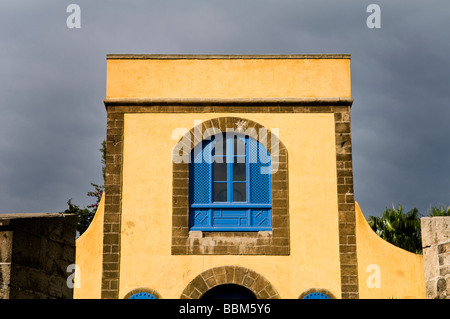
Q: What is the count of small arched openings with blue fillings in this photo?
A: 2